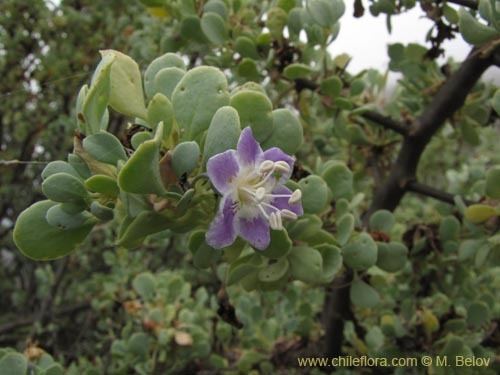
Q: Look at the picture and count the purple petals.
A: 6